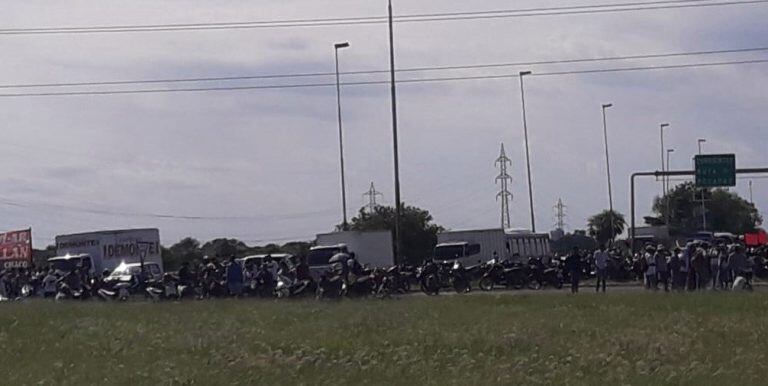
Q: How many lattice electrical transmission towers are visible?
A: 3